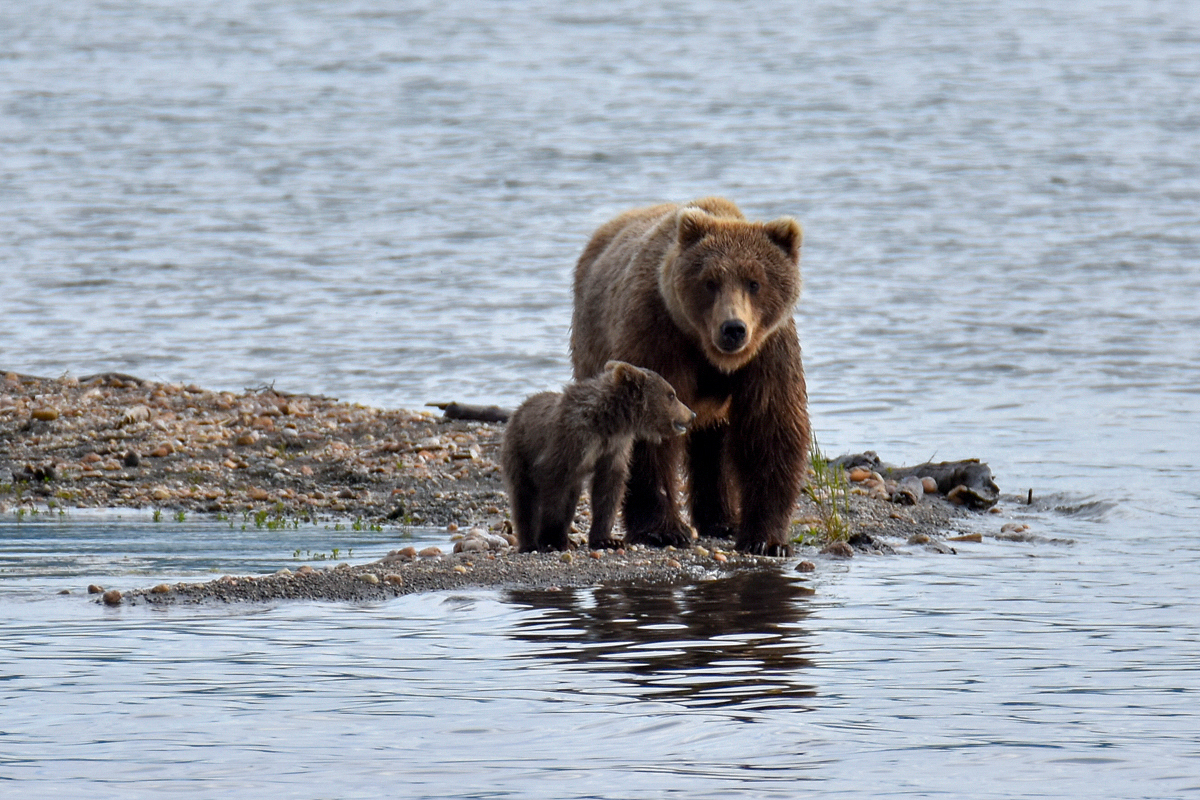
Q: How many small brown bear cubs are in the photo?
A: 1